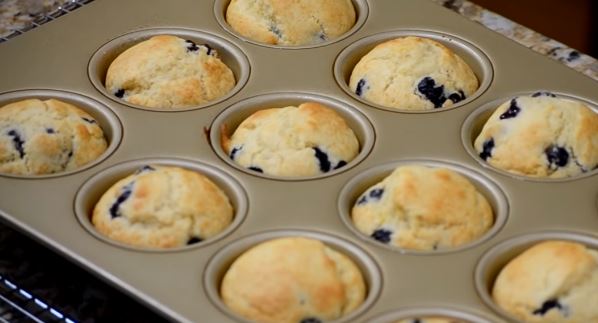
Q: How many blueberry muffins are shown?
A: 11